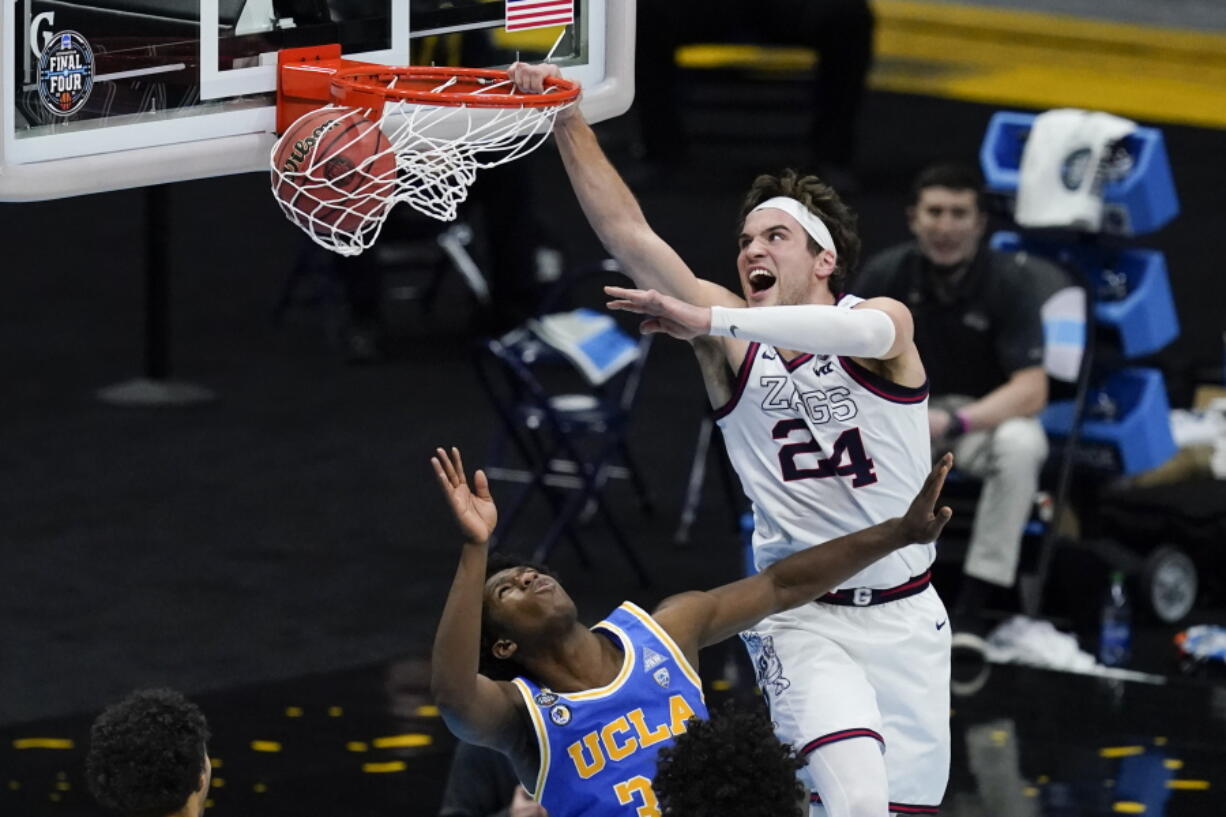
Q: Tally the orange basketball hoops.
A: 1